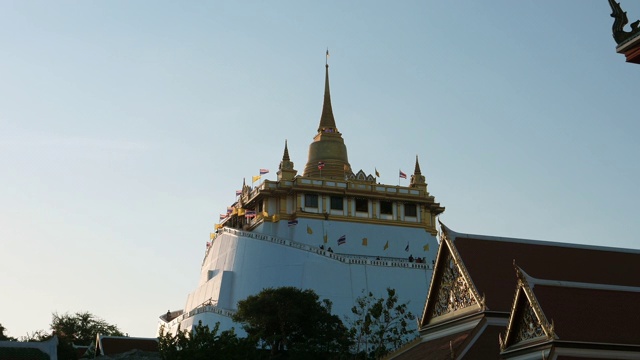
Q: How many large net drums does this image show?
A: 0